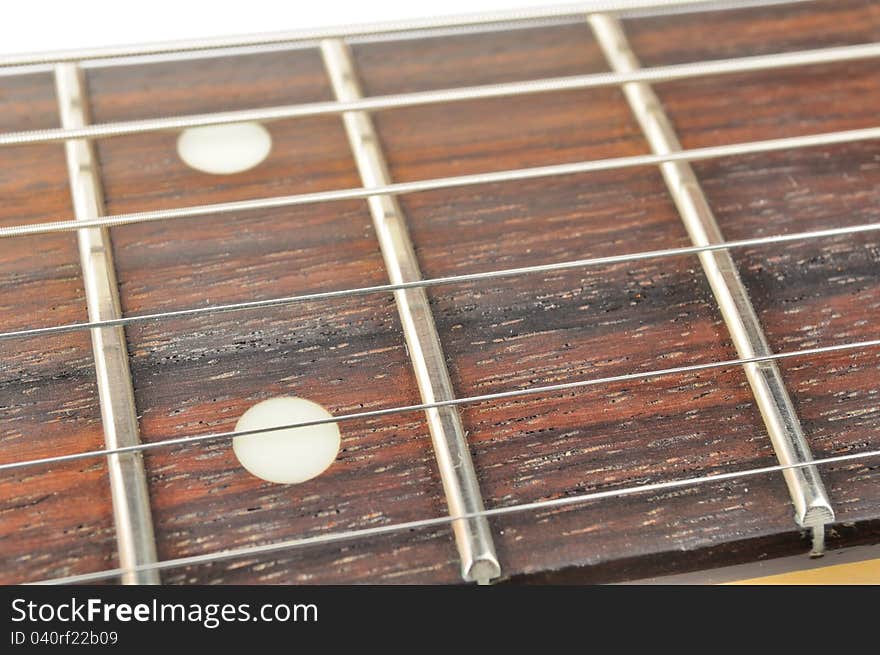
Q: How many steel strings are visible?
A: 6